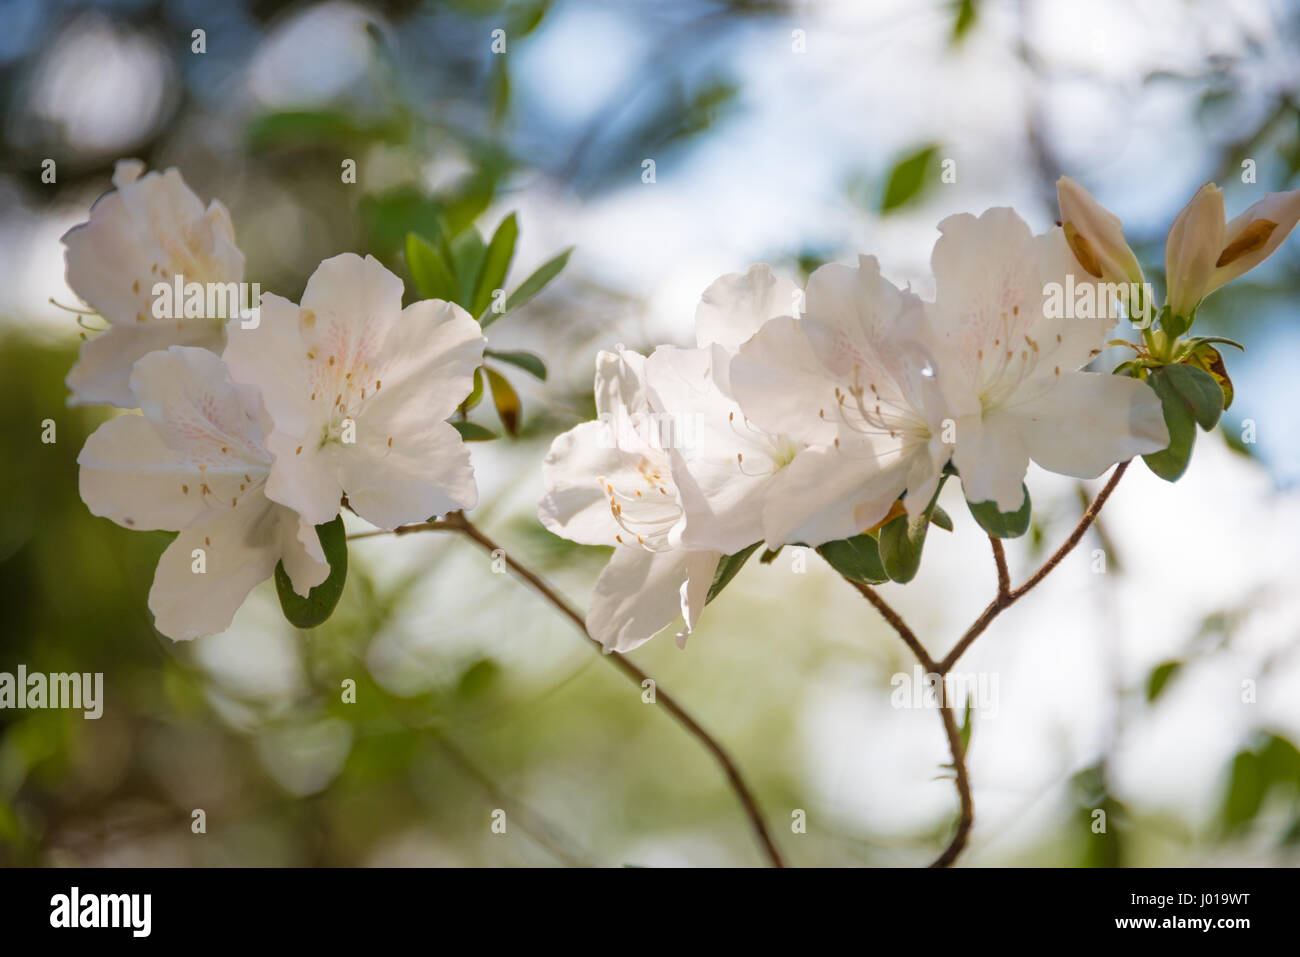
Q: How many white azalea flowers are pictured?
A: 7